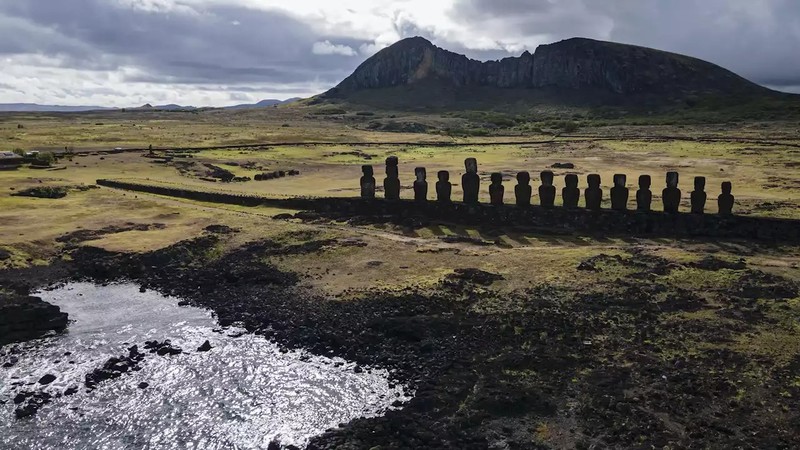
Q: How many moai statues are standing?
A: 15